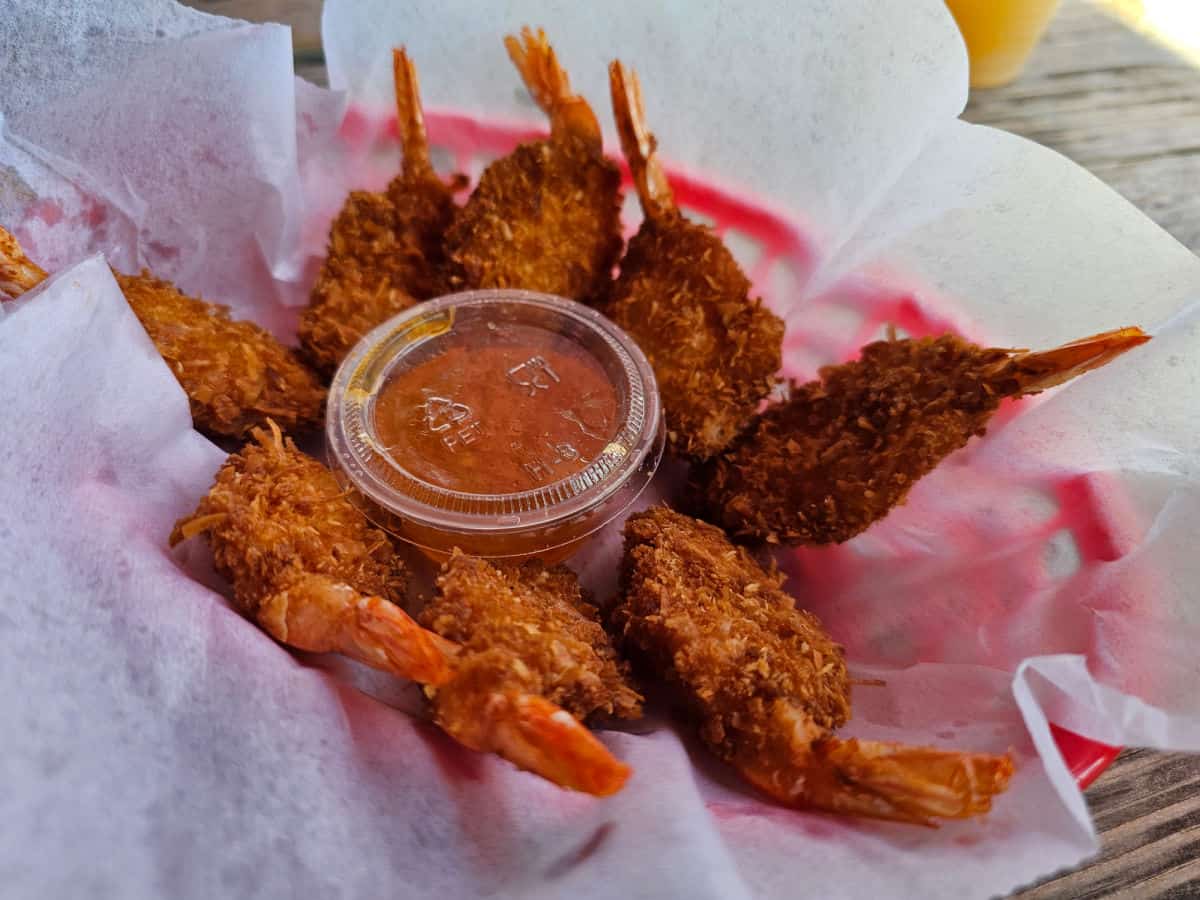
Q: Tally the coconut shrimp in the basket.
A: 8